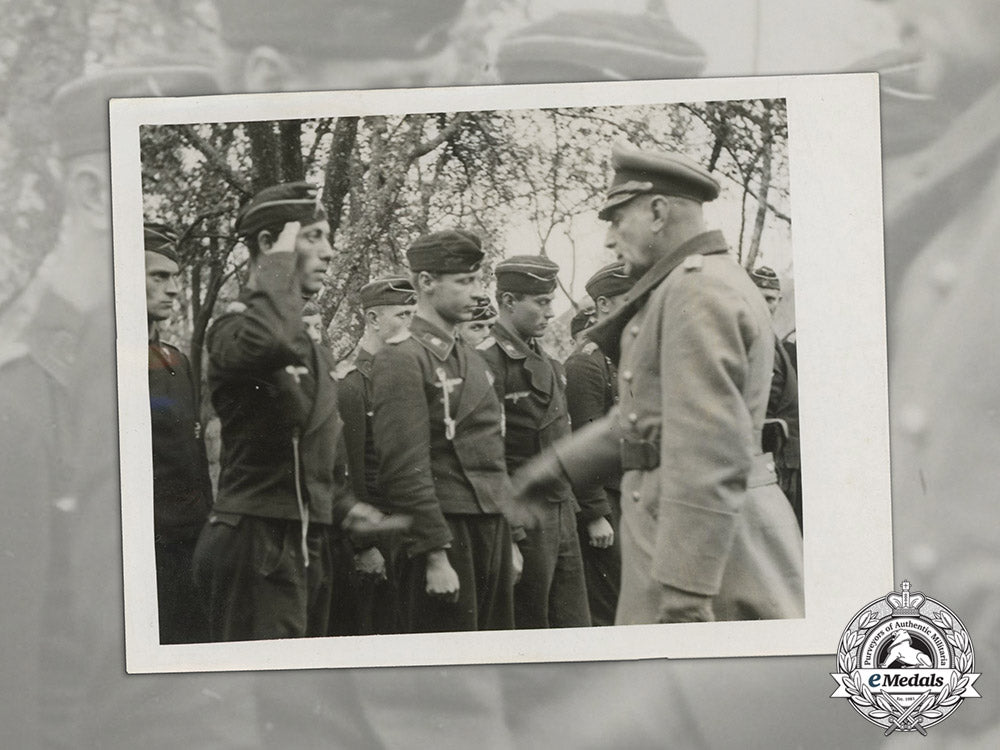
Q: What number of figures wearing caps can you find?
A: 11